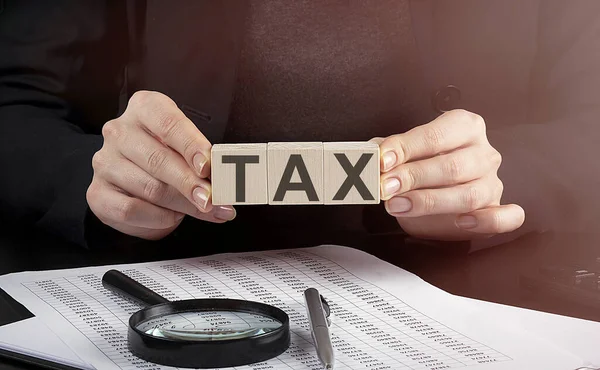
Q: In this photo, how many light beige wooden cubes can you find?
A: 3